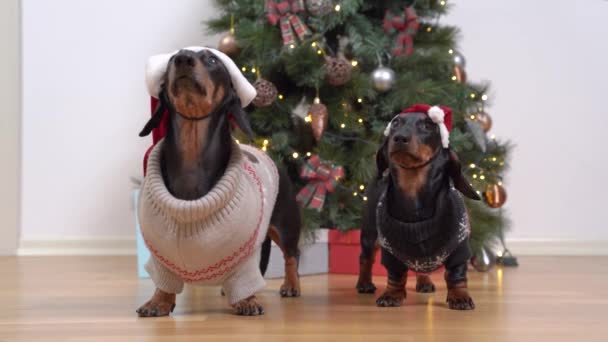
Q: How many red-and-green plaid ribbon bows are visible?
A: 3